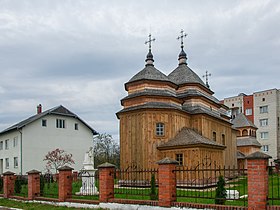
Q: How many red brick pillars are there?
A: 6